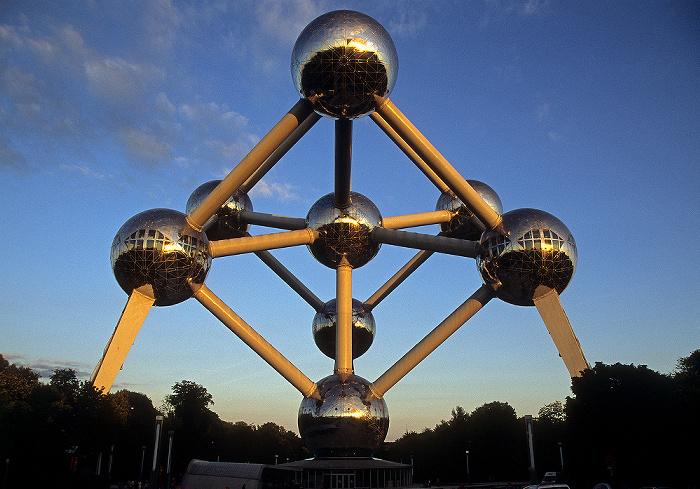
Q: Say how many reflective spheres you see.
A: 8